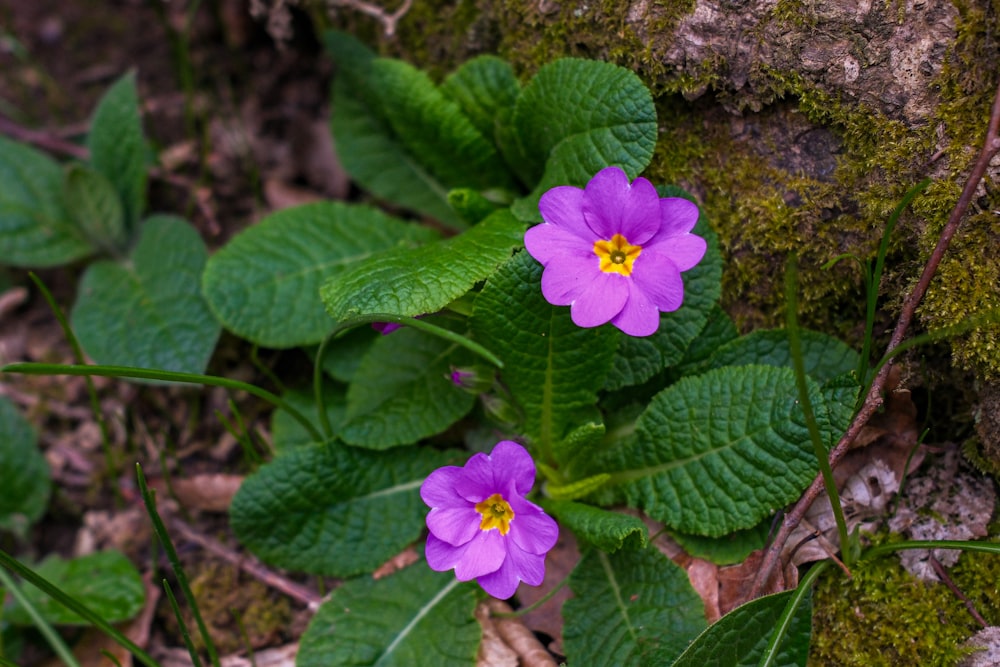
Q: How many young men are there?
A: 0